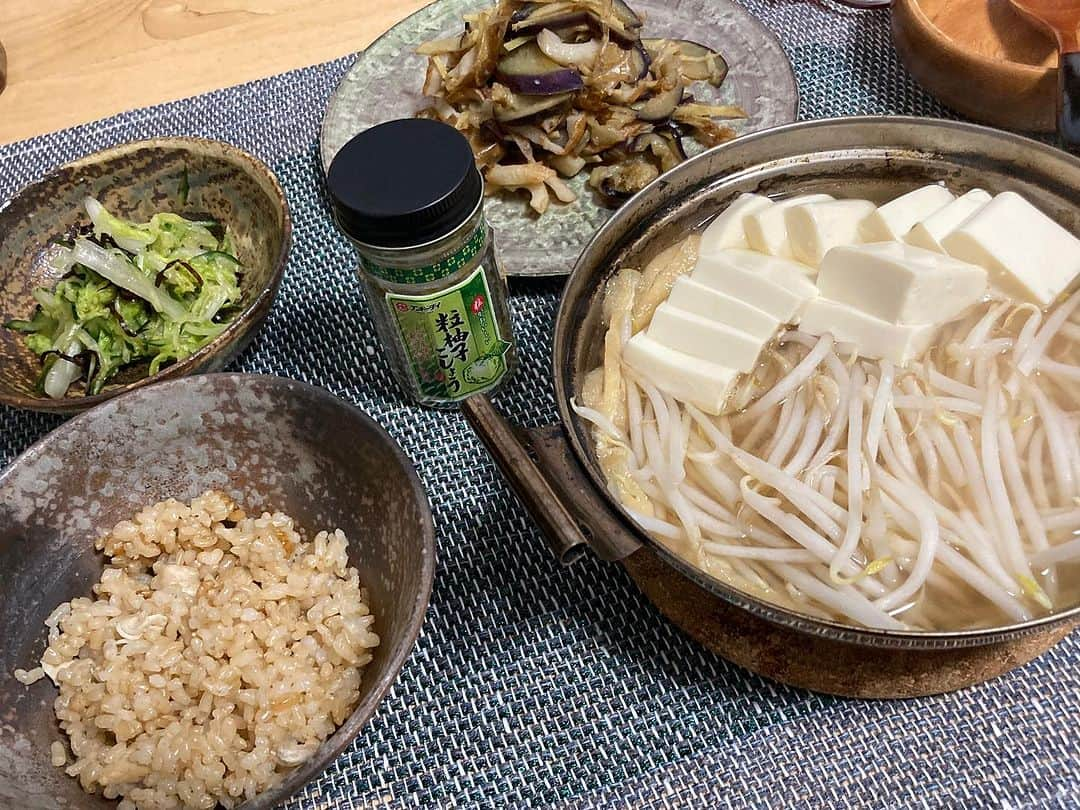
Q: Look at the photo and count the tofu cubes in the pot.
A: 12